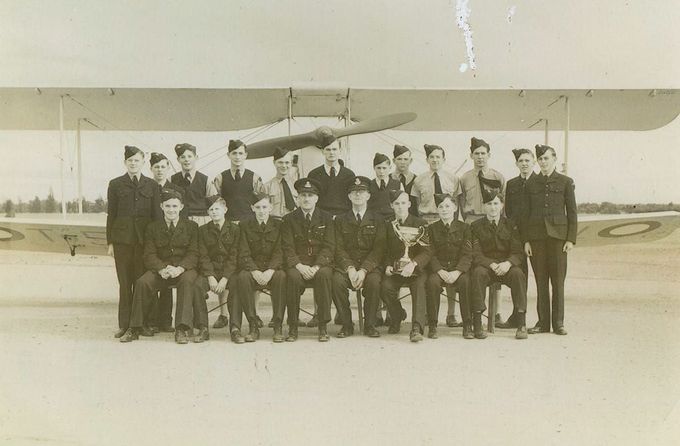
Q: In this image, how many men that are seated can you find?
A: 8